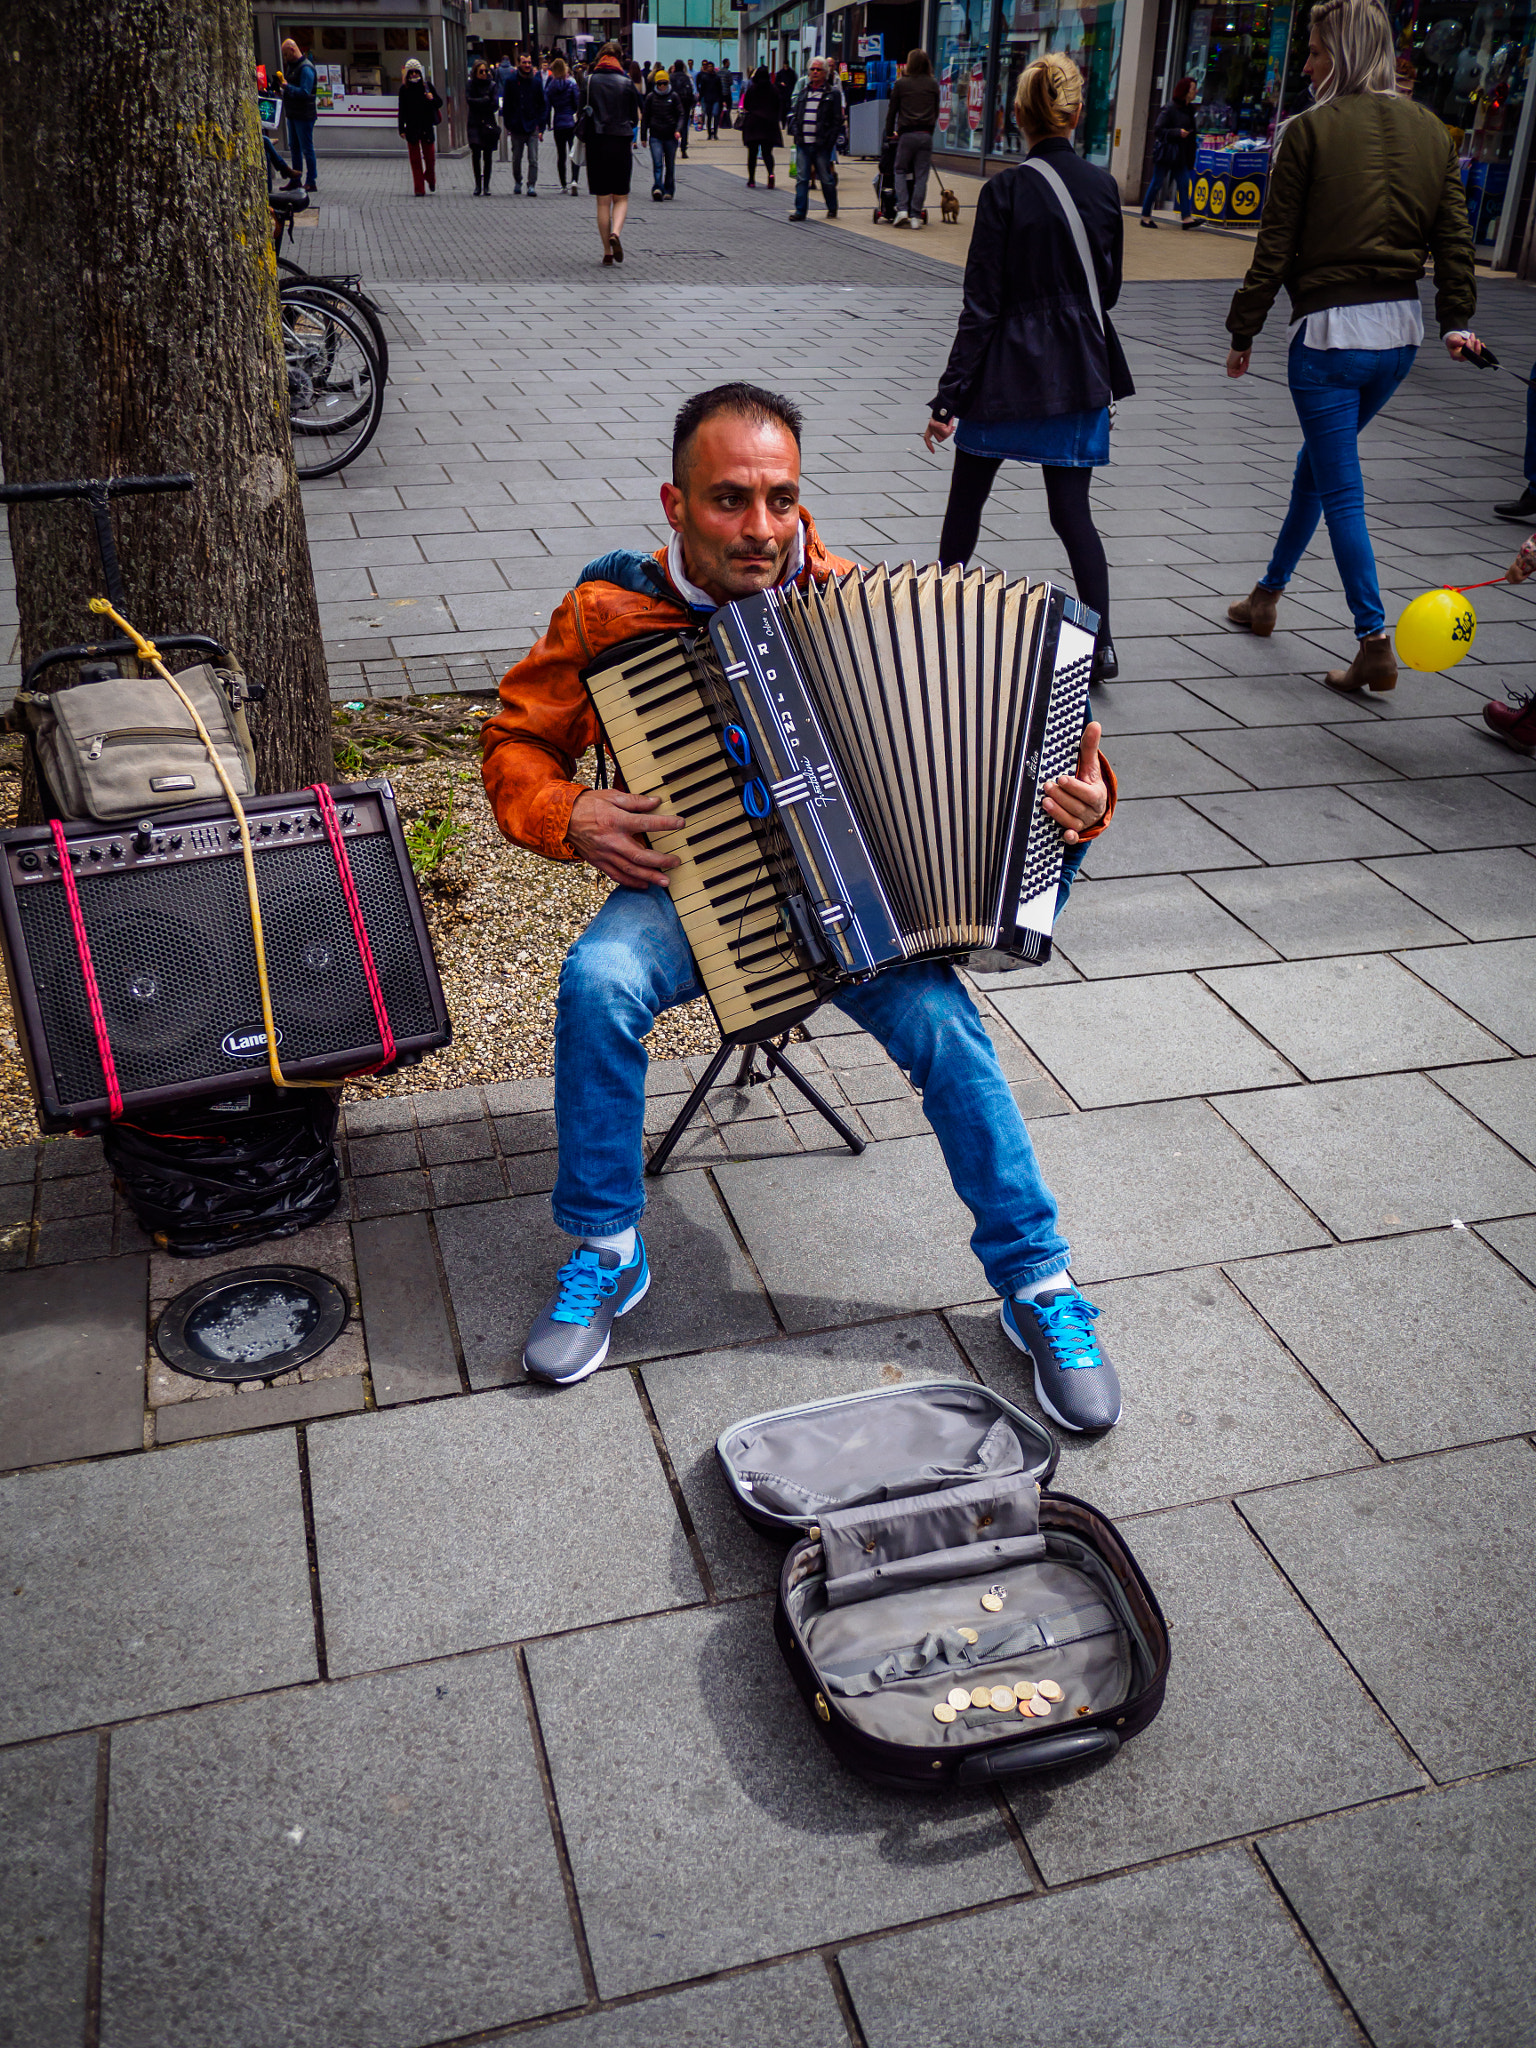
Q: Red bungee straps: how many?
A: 2